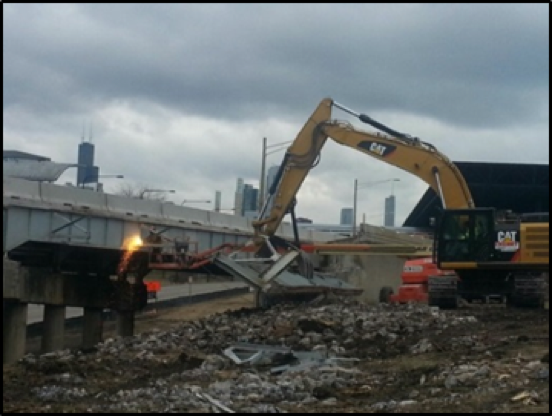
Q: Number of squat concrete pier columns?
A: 4